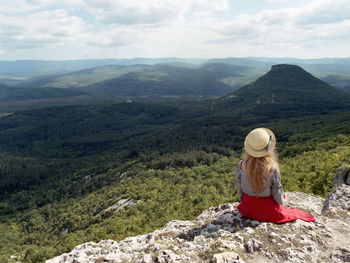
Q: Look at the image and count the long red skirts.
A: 1